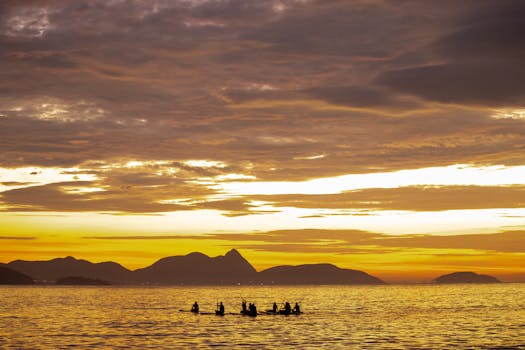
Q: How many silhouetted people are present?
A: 8